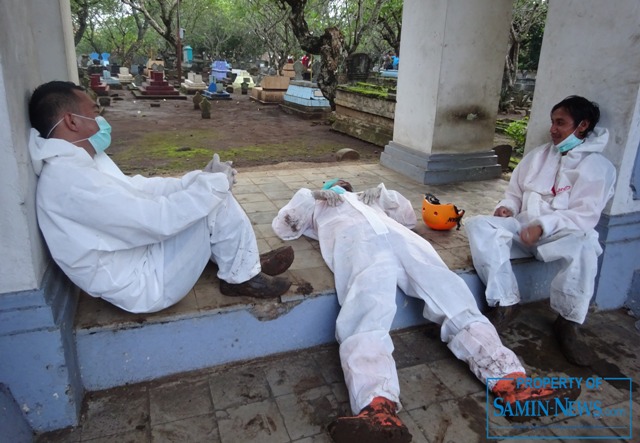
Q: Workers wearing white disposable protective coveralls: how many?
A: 3